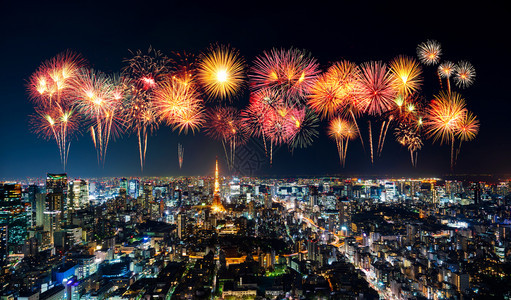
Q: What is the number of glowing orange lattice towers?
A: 1